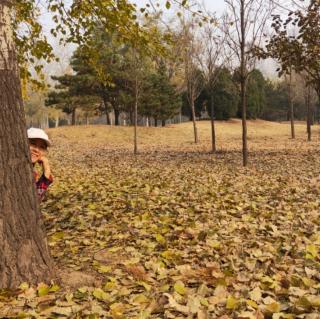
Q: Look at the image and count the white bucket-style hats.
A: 1